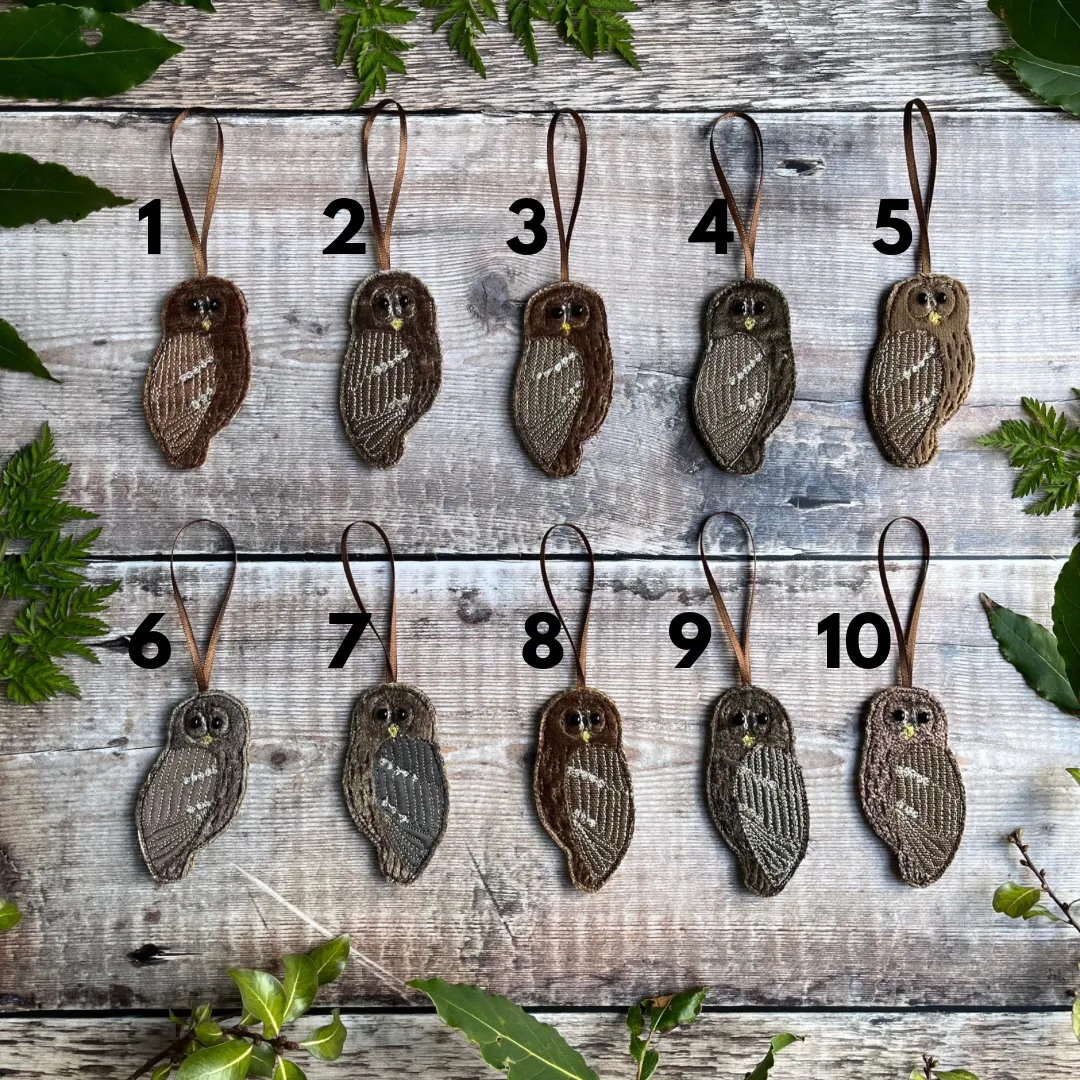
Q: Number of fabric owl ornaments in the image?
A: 10